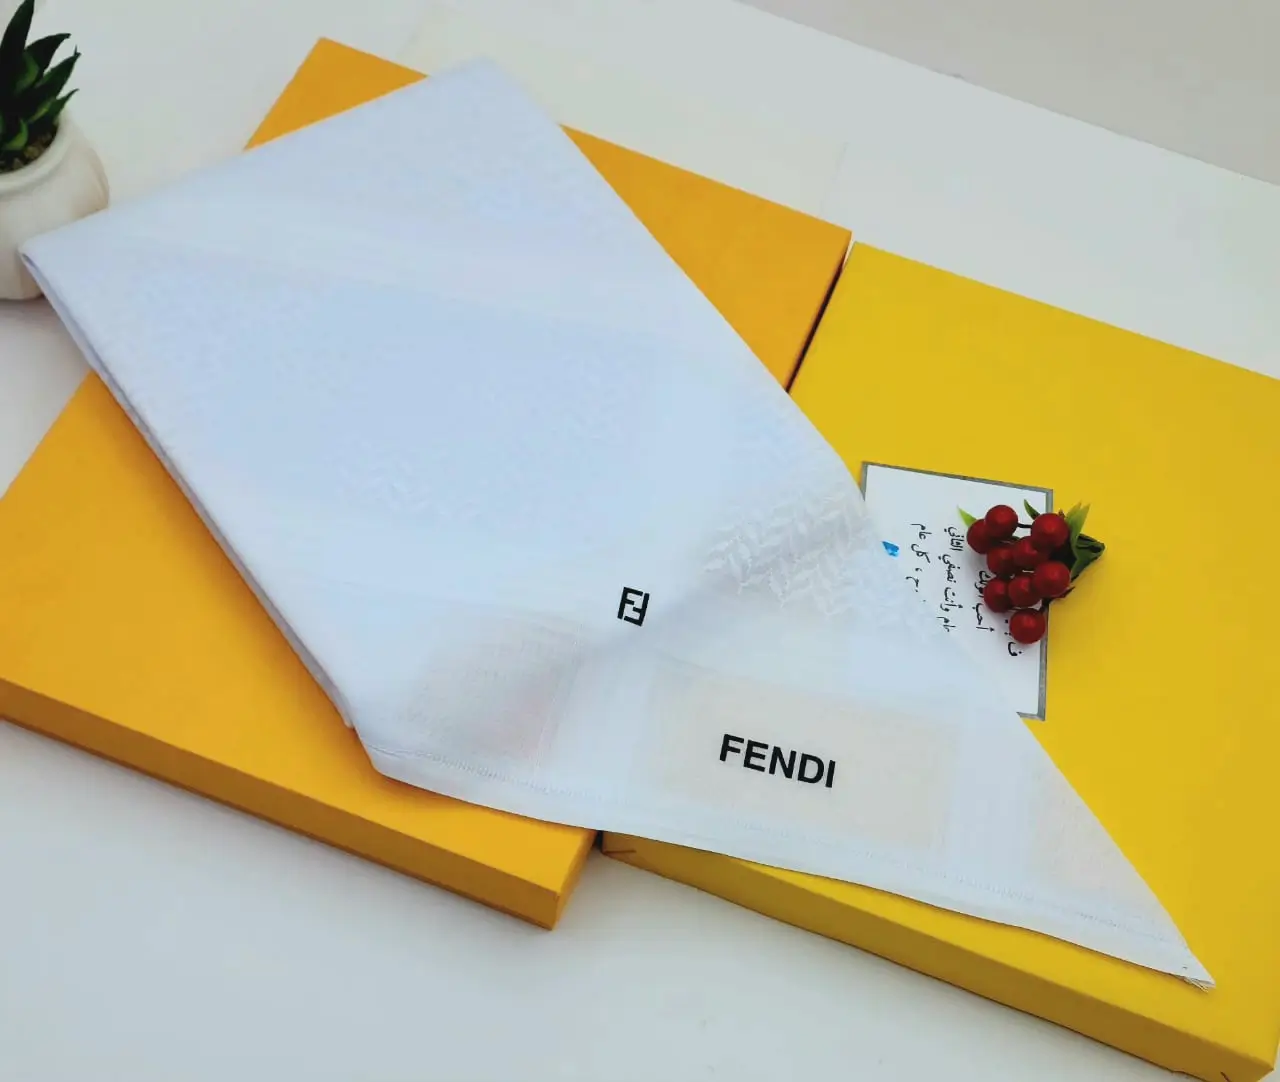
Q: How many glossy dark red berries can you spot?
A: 9